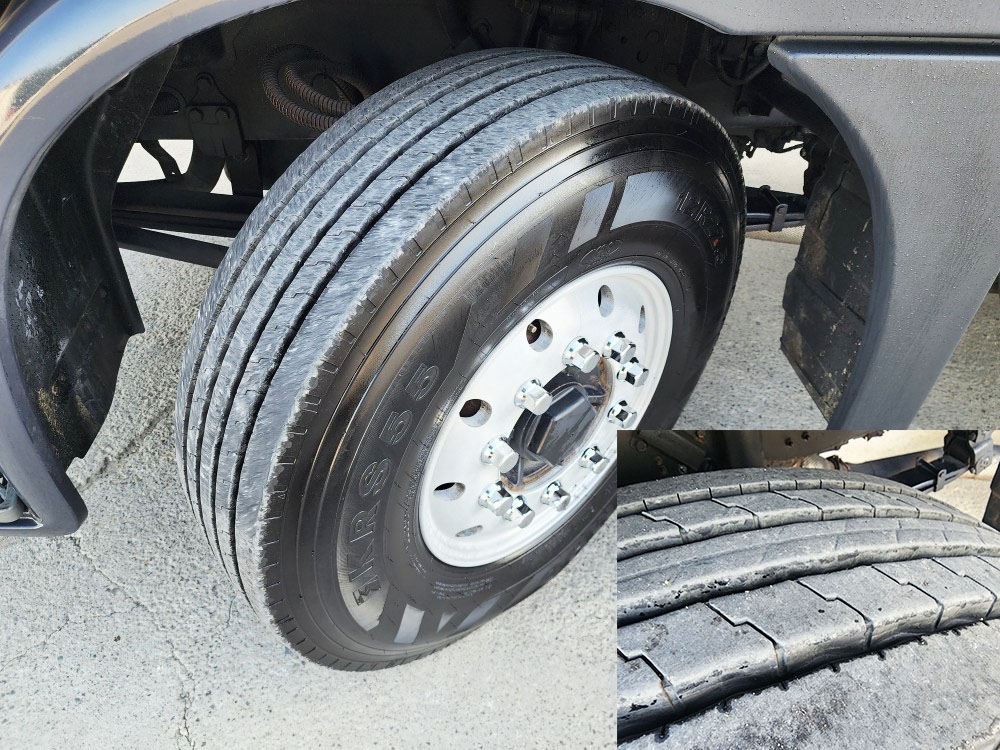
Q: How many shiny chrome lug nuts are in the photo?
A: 10